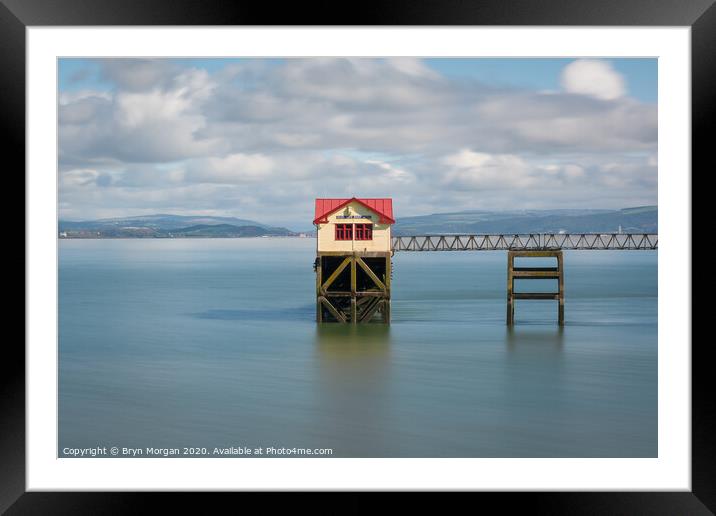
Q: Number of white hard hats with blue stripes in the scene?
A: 0